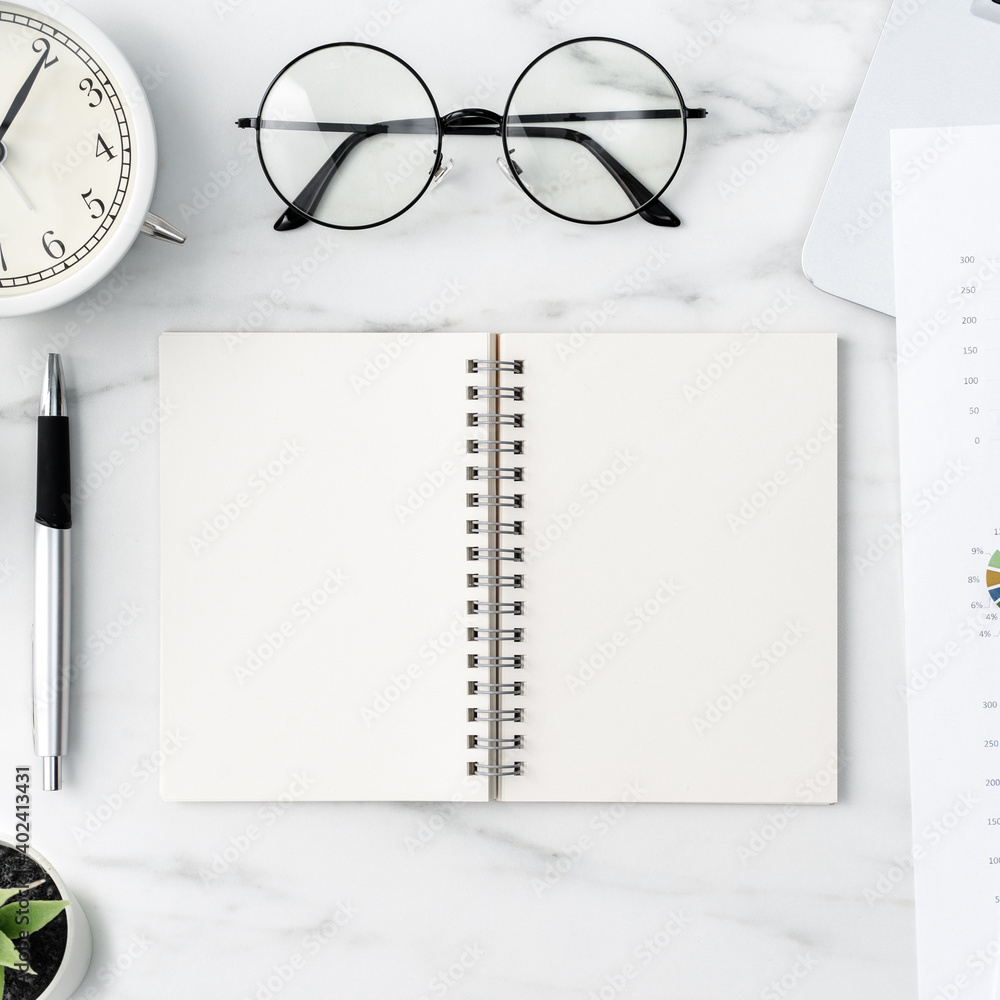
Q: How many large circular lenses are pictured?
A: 2